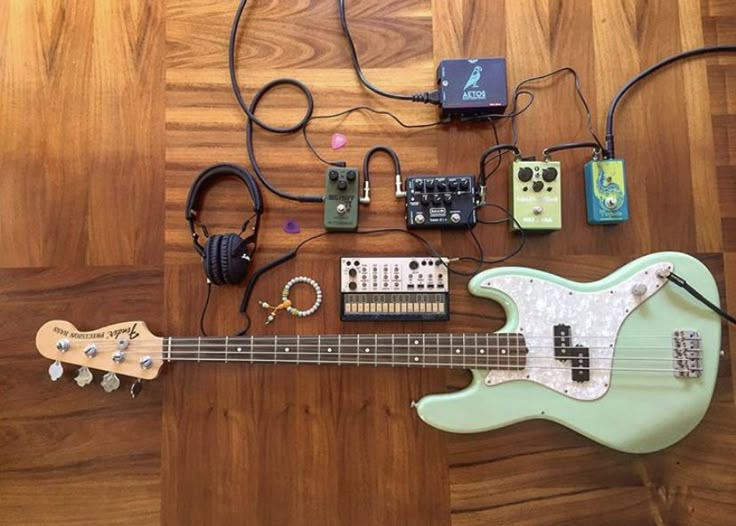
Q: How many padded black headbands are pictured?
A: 1